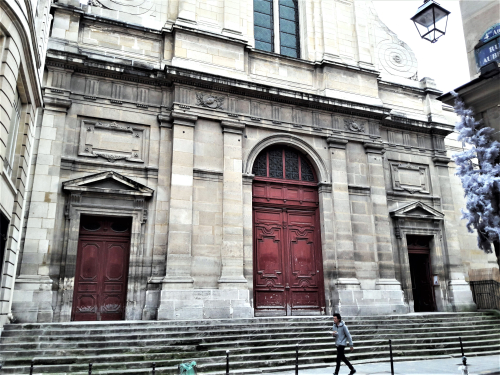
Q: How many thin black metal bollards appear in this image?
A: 7